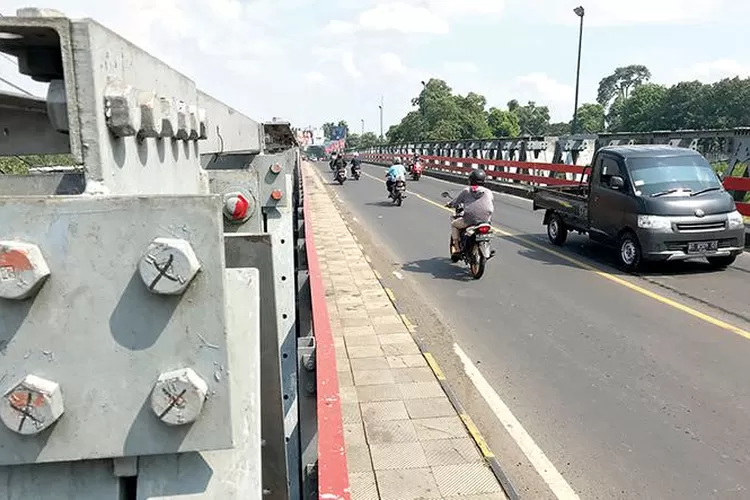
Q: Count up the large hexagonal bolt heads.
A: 4